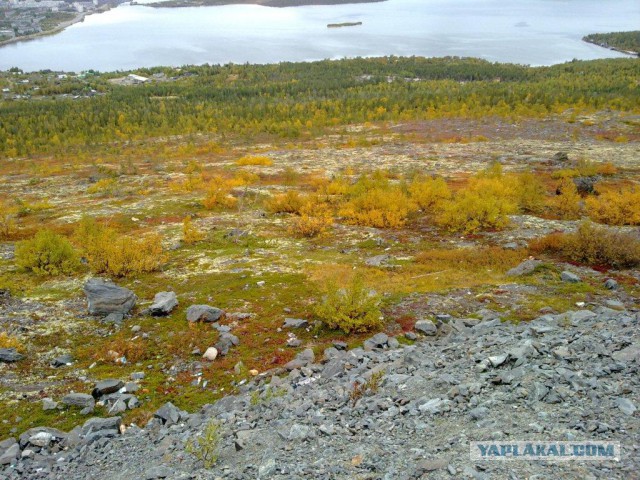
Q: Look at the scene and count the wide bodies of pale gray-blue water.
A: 1